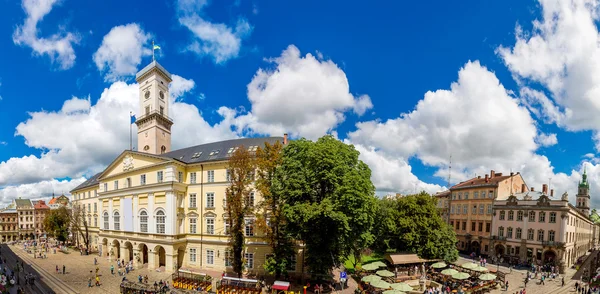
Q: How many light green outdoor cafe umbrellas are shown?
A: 13